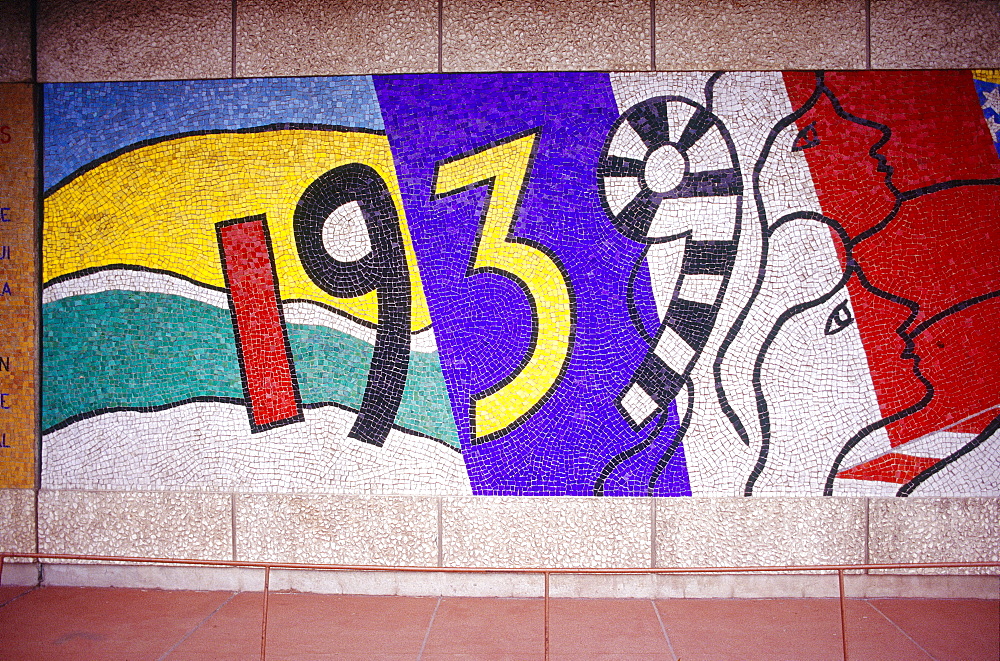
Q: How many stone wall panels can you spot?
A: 12